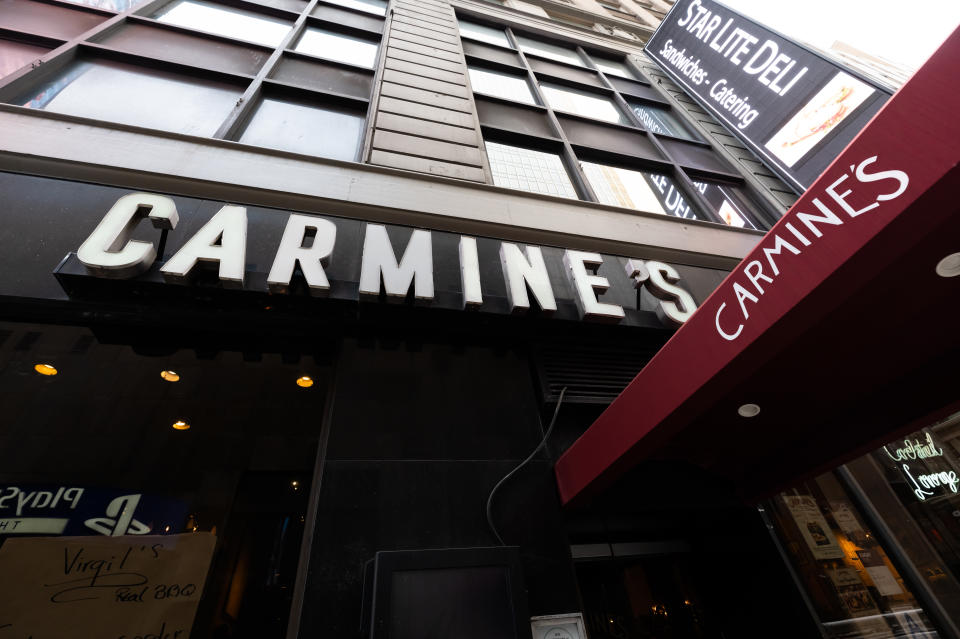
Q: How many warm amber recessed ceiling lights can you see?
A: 4